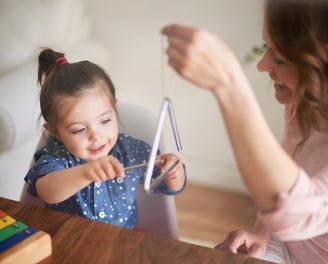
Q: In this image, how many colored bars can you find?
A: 4